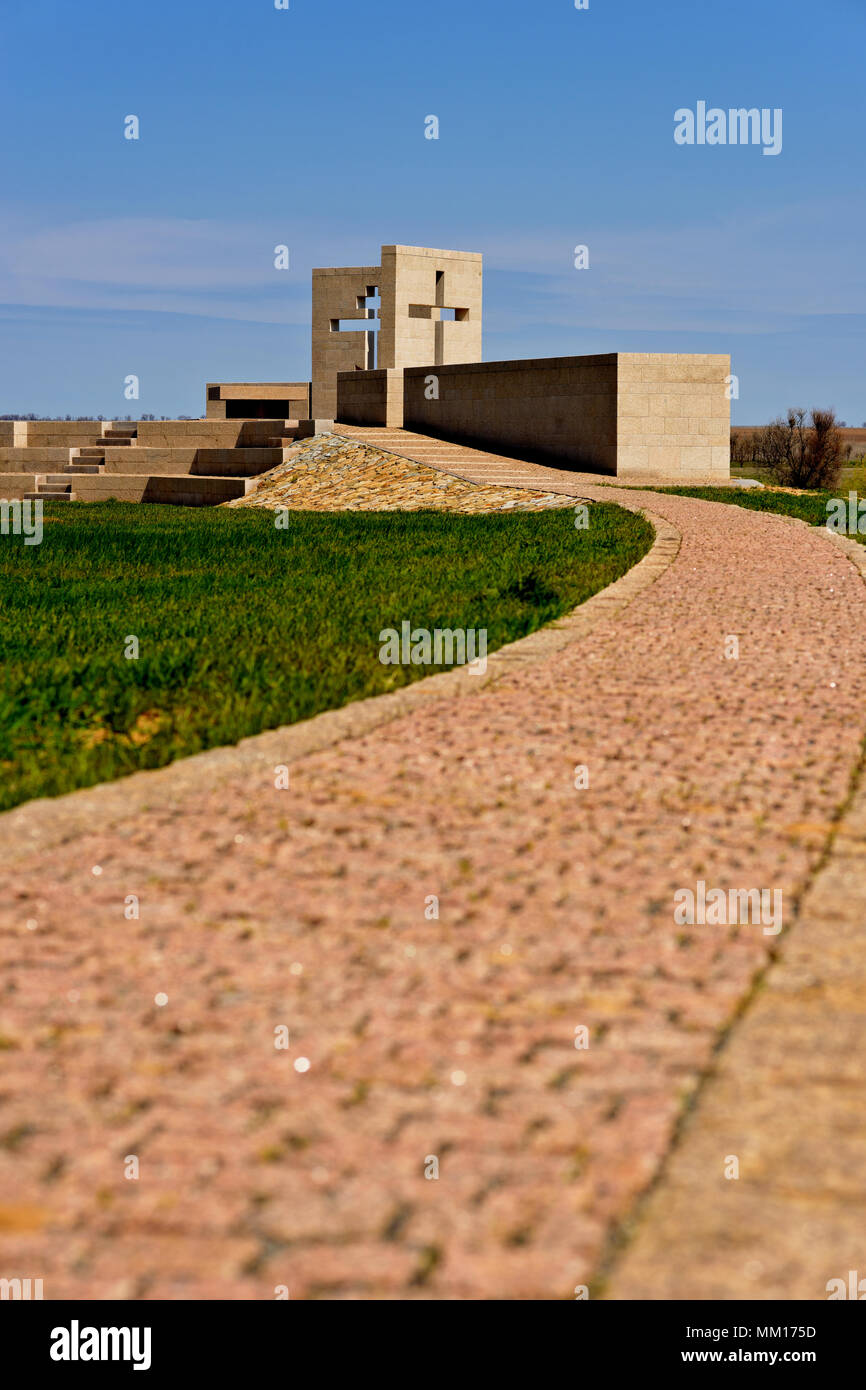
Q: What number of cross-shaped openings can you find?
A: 2